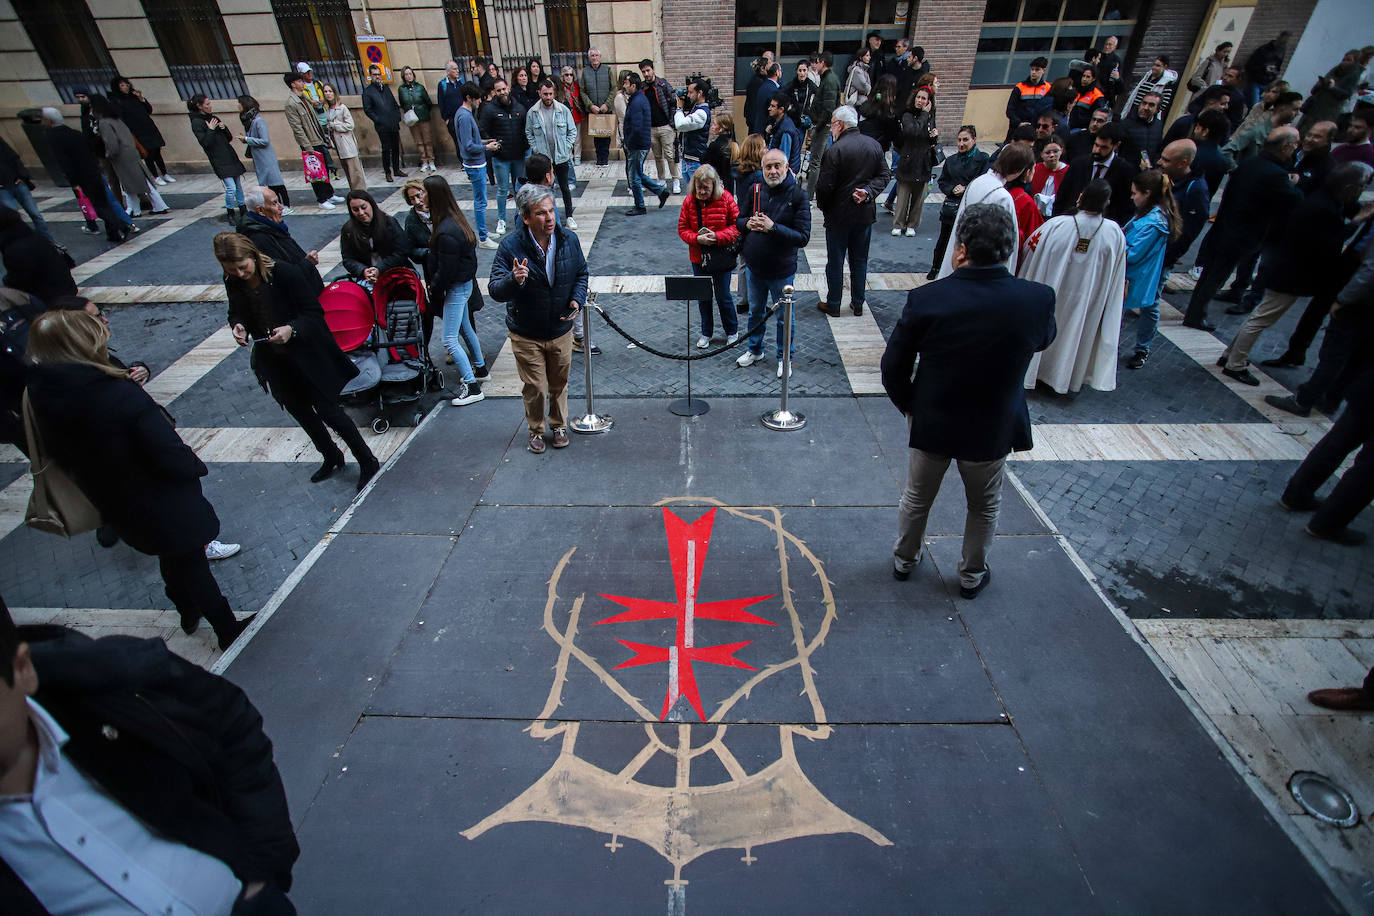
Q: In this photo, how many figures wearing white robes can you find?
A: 2